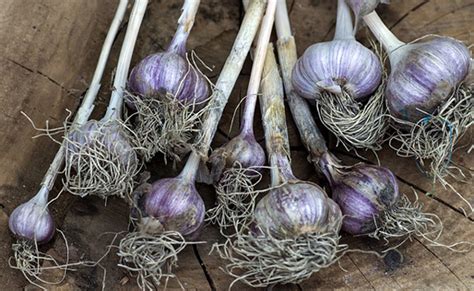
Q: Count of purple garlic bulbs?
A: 9